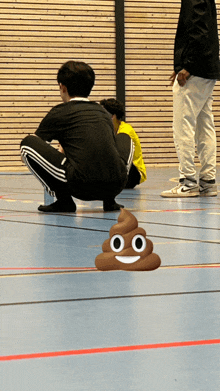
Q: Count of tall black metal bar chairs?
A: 0